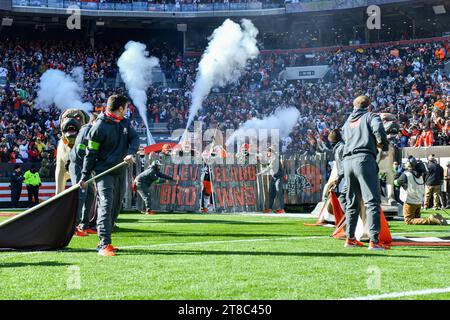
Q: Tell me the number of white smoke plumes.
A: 4